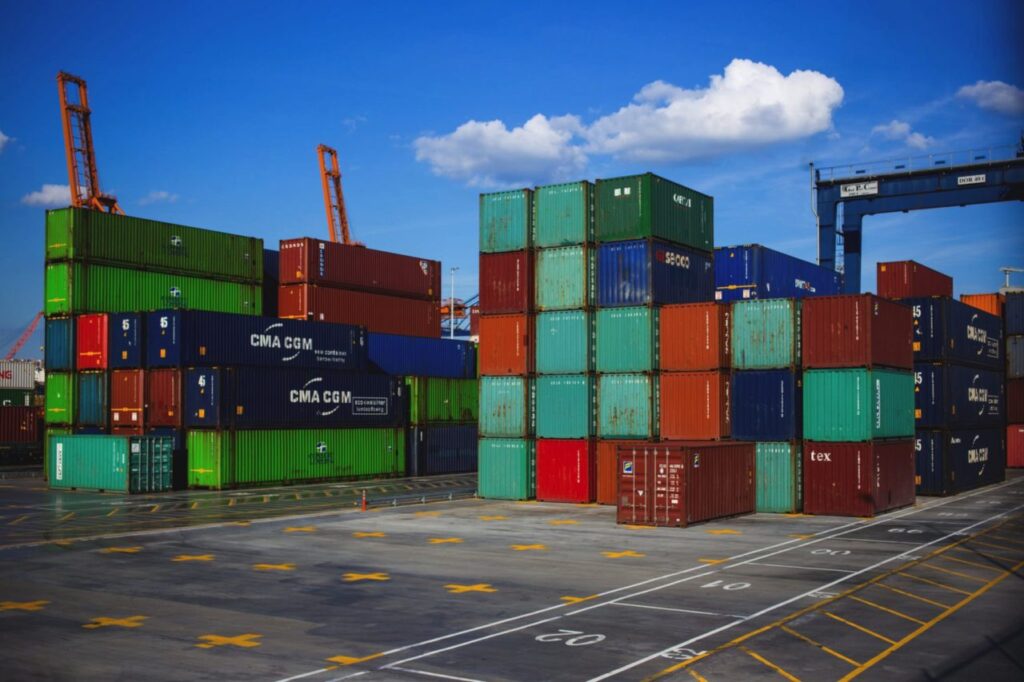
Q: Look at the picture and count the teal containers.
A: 13